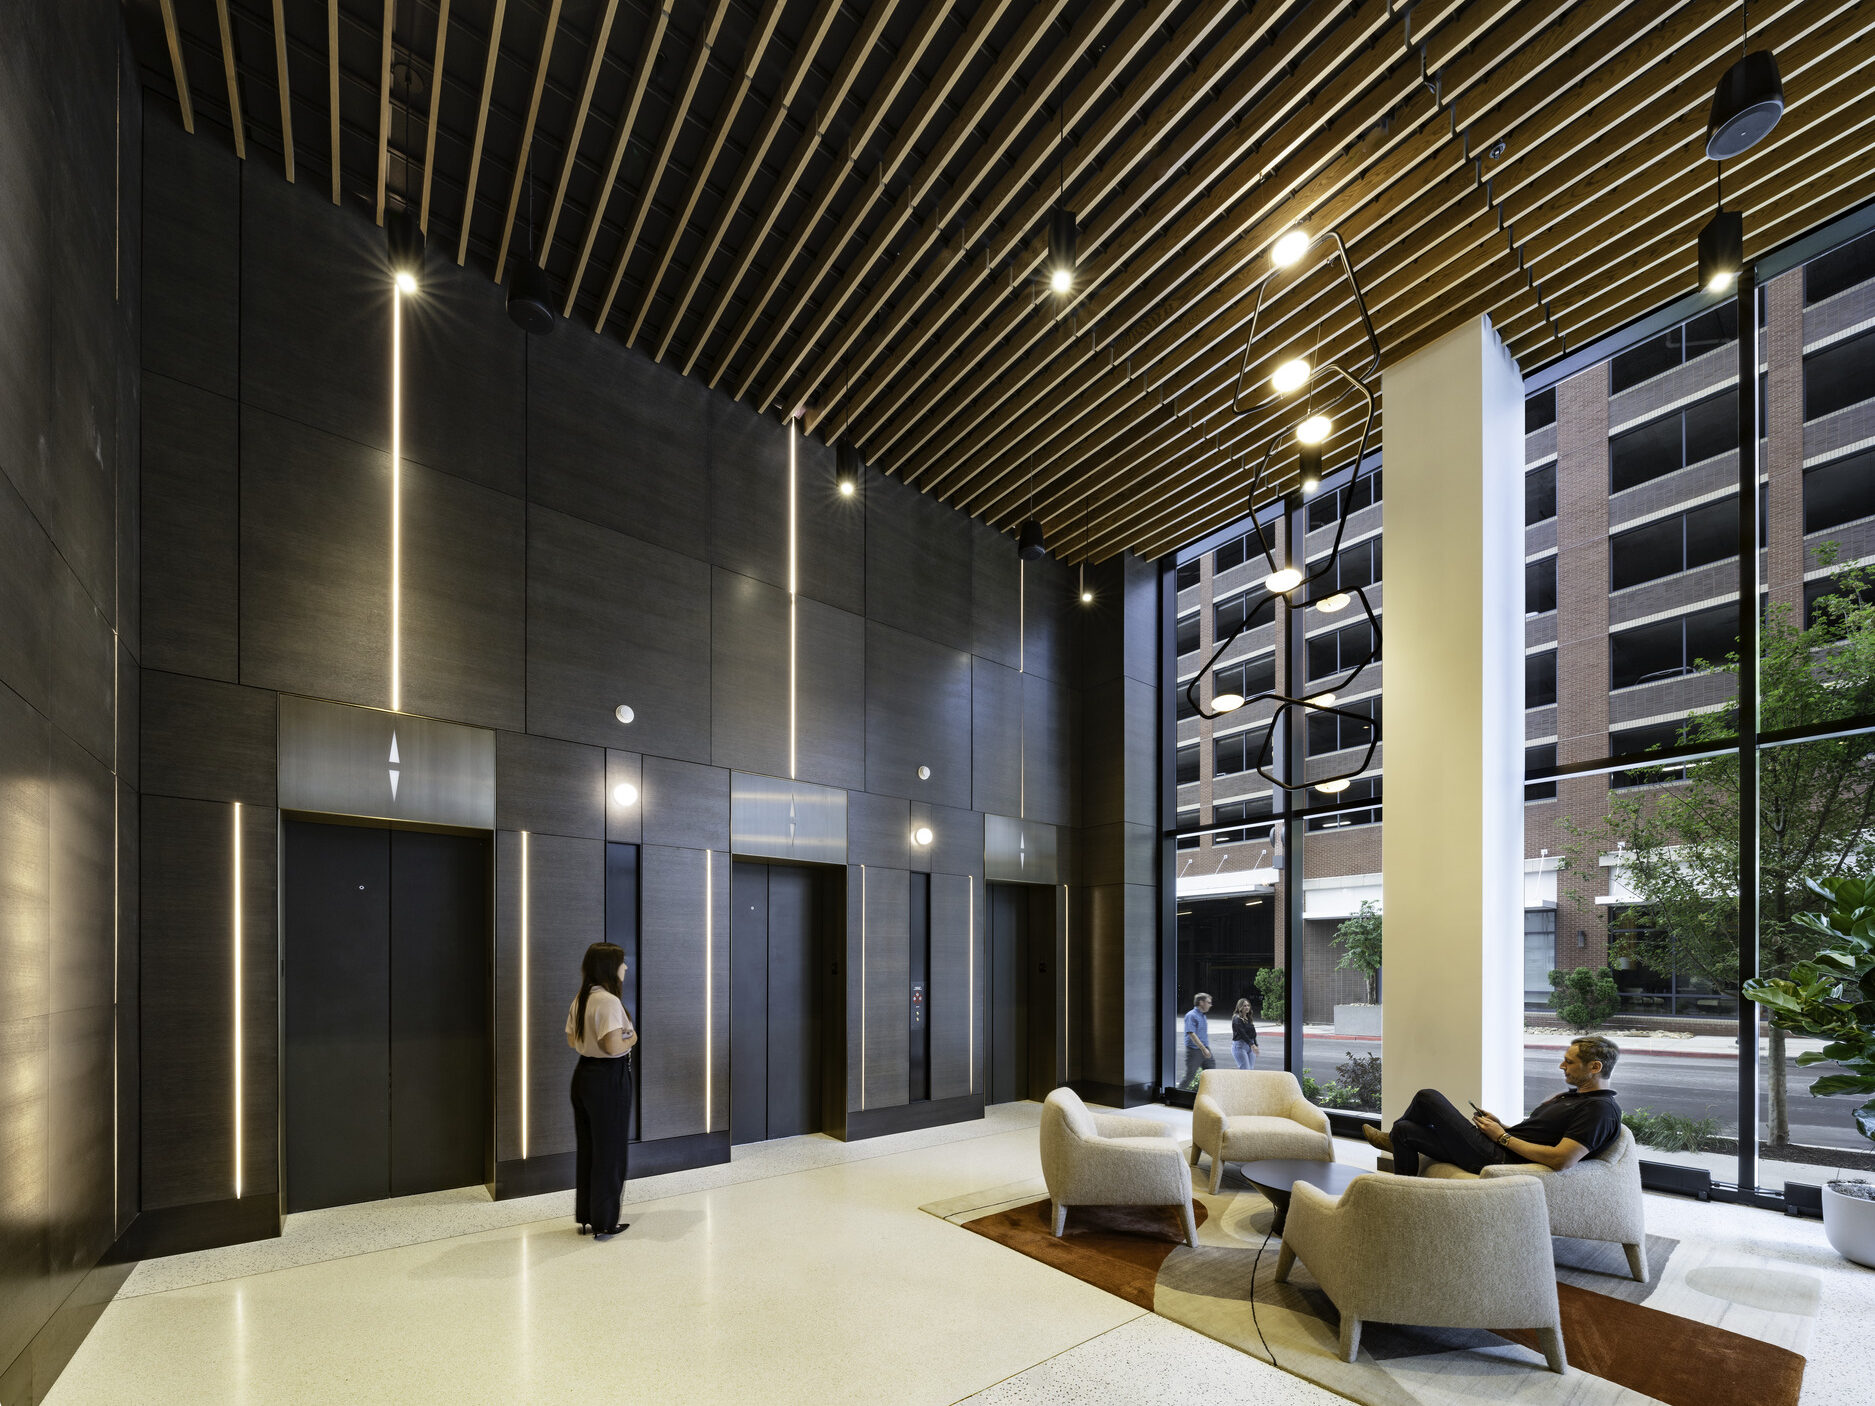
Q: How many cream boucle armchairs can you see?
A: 4